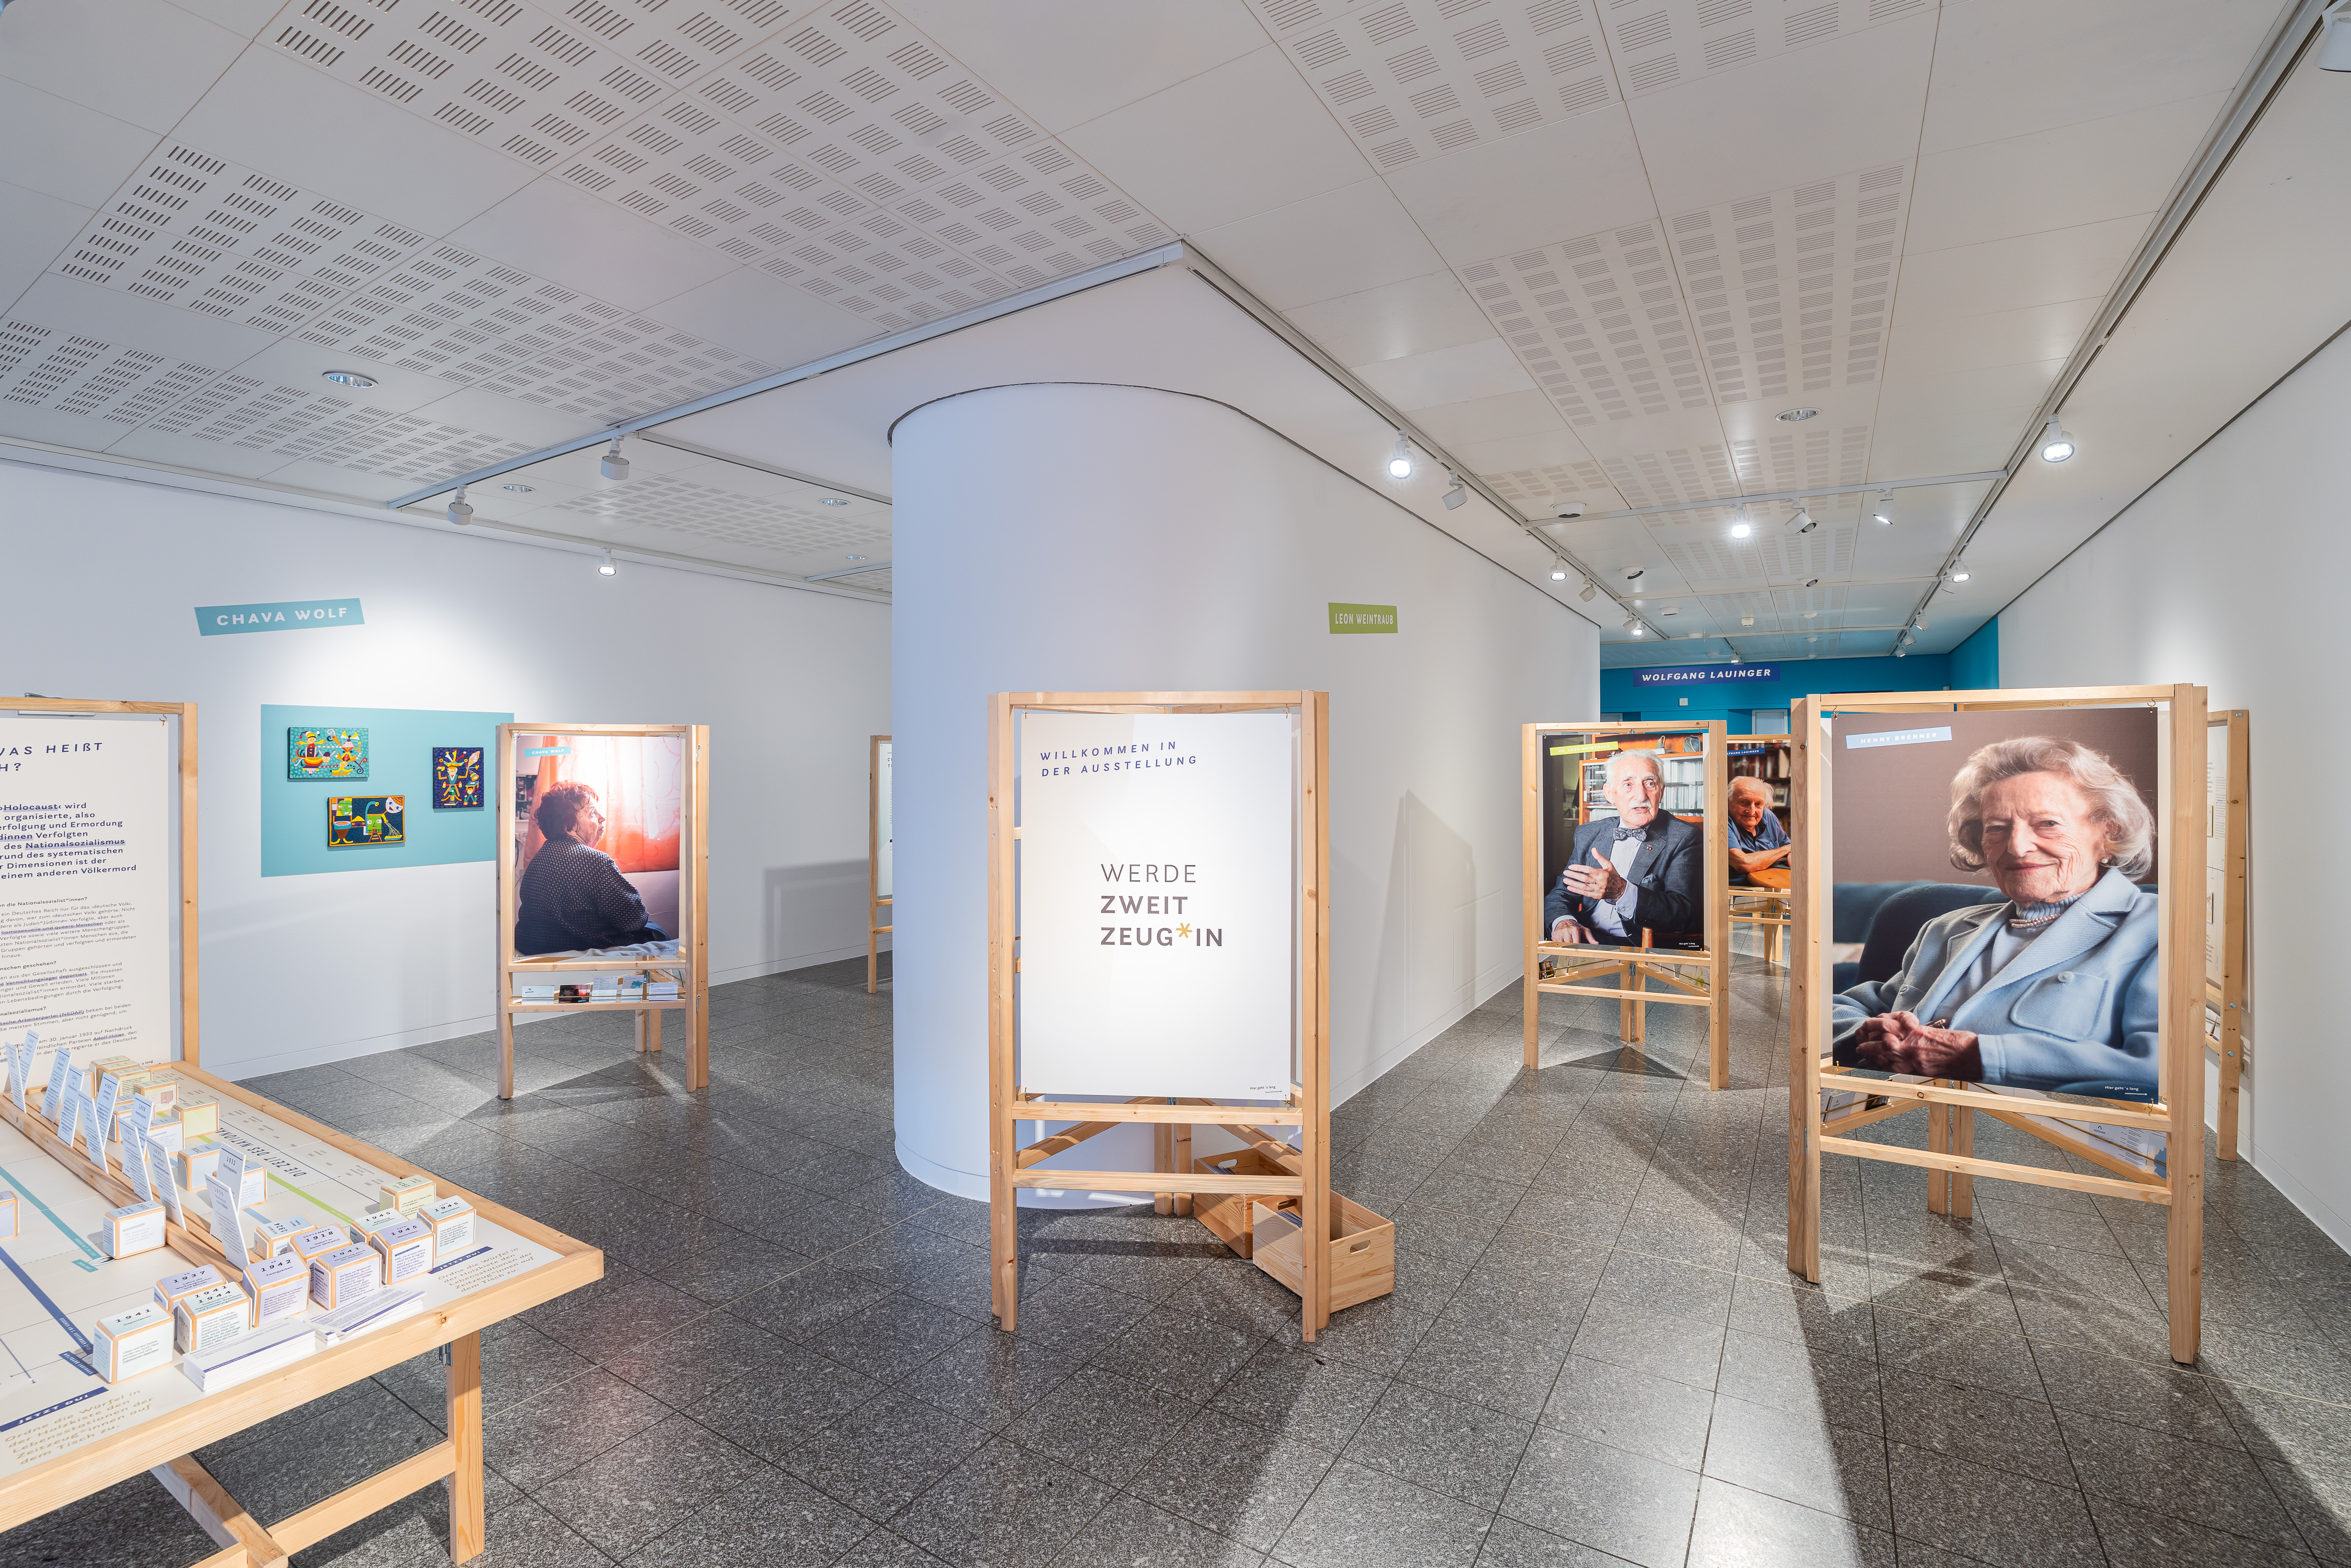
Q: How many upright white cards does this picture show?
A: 11